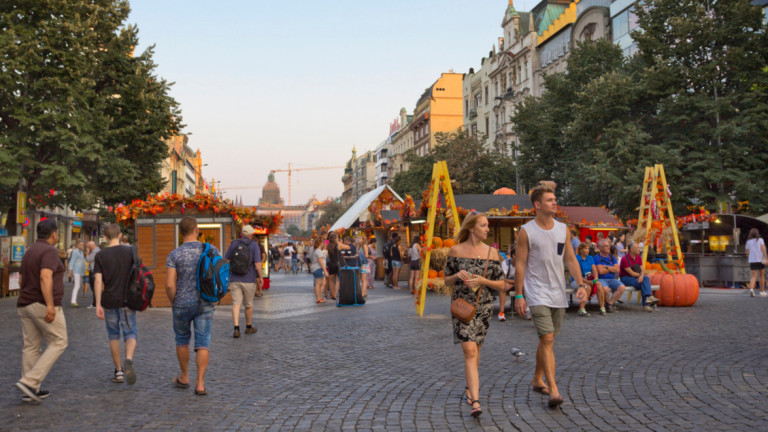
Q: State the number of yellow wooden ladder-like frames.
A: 2